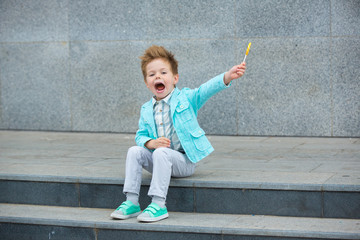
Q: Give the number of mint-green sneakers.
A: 2